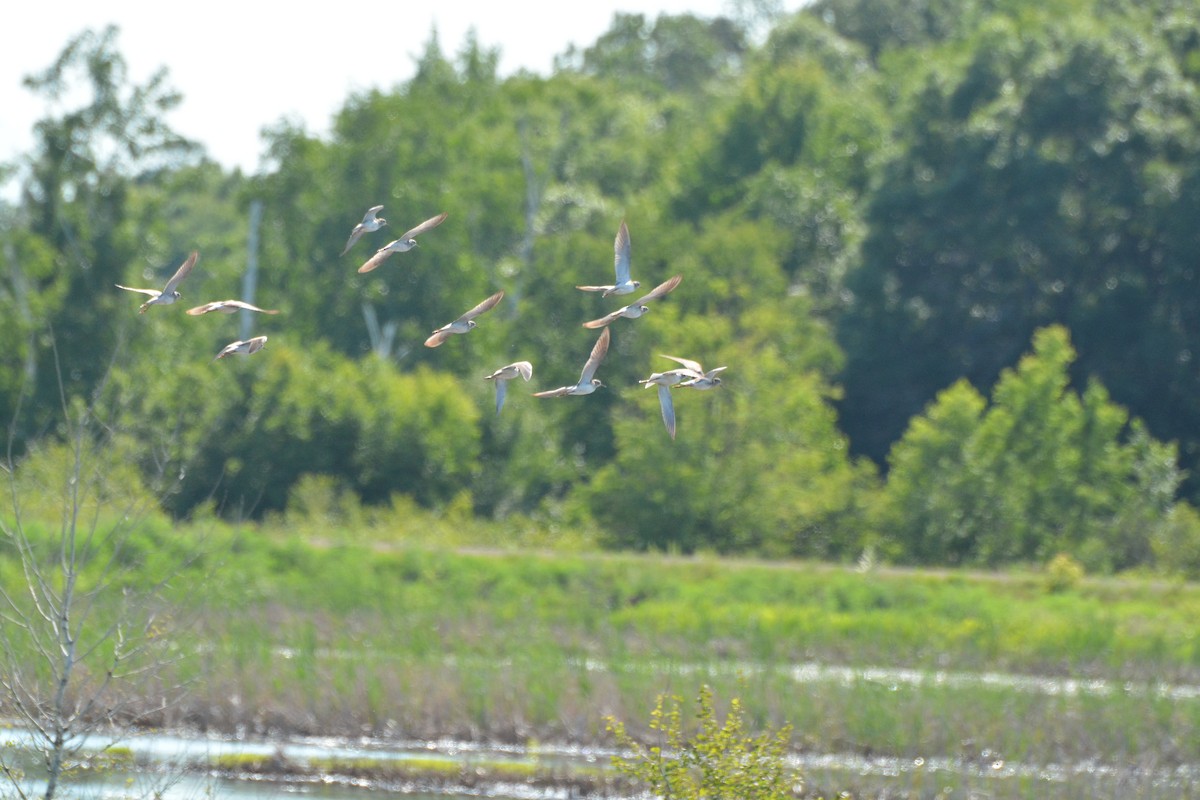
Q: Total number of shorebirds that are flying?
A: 12